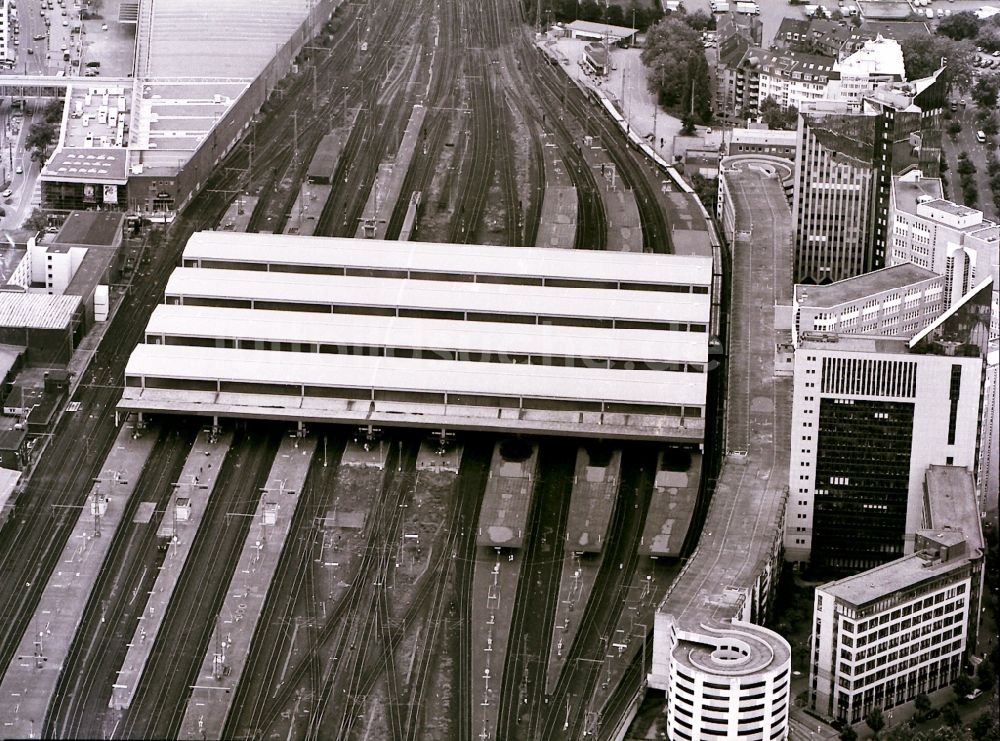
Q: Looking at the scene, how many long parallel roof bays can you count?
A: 4